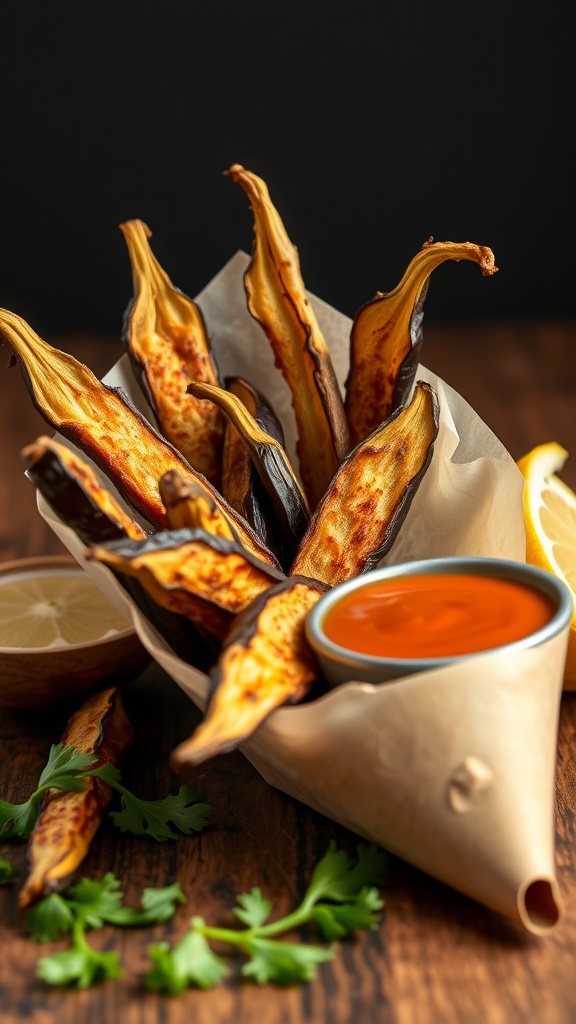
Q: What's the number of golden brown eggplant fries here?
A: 12